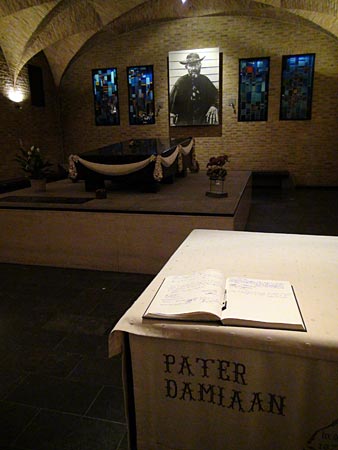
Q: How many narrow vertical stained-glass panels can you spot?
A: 4